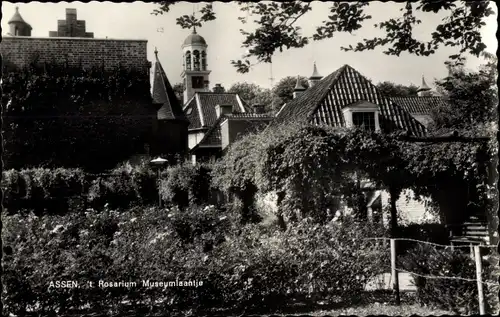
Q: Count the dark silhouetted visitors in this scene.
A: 0